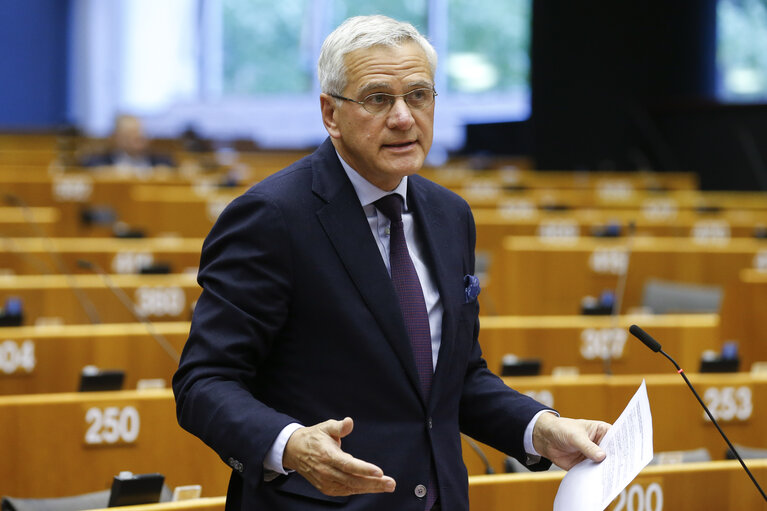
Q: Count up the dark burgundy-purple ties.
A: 1